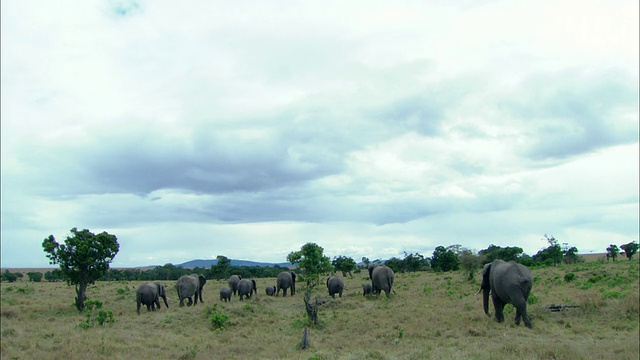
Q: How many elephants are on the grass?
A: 11